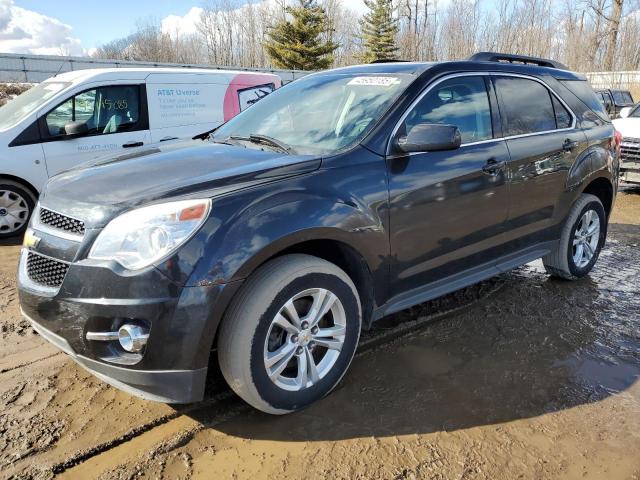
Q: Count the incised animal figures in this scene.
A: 0